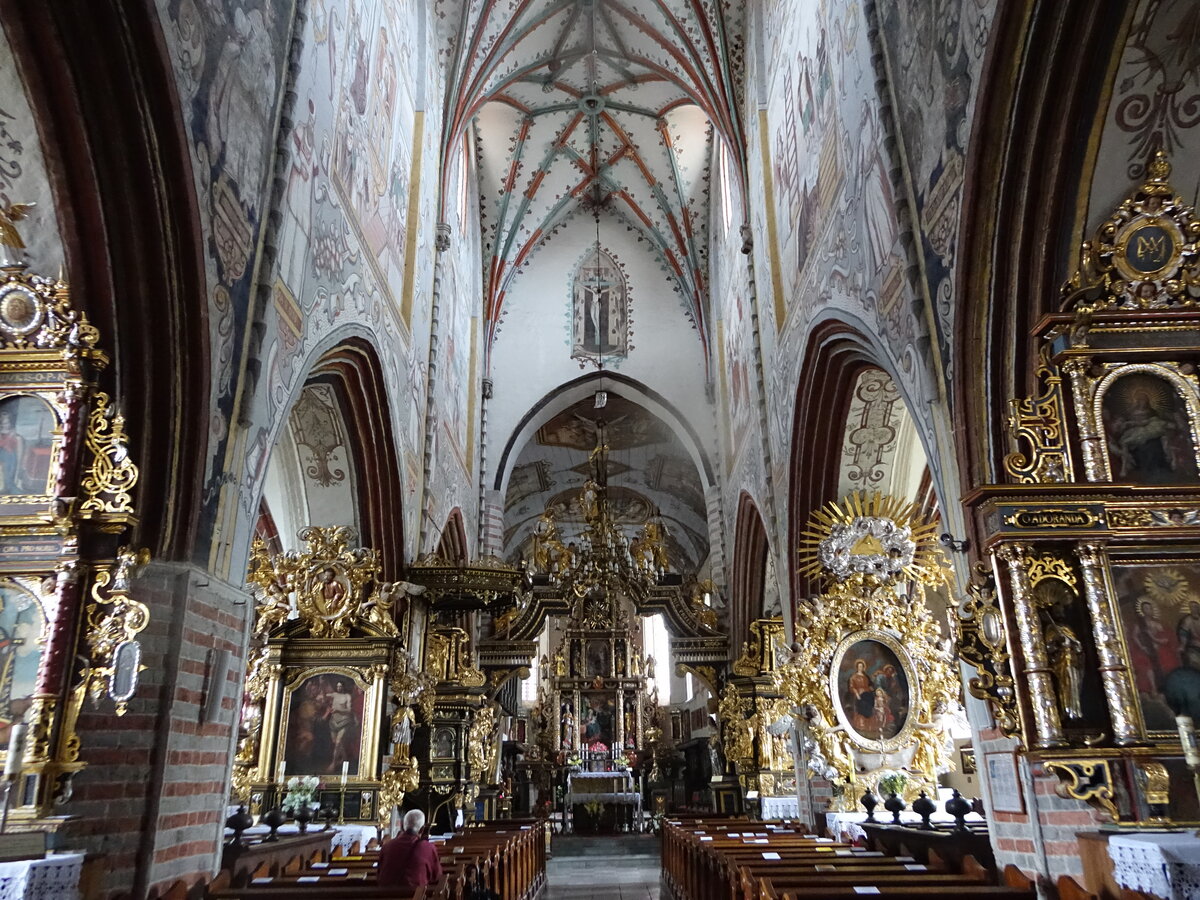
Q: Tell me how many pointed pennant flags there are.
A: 0